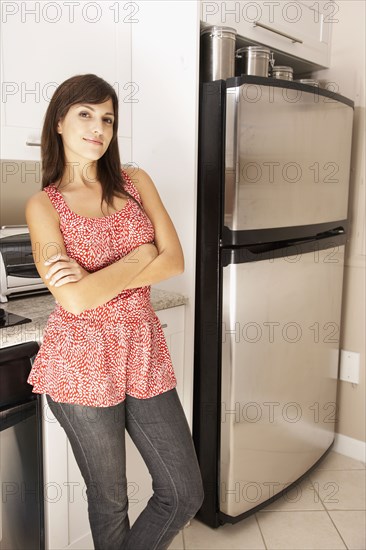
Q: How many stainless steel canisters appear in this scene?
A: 4